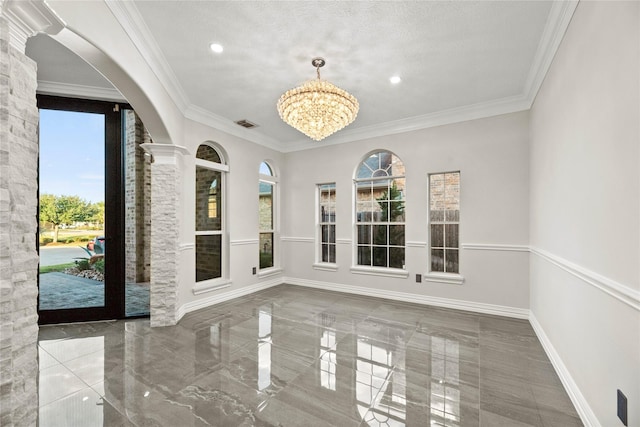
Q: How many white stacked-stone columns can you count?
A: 2